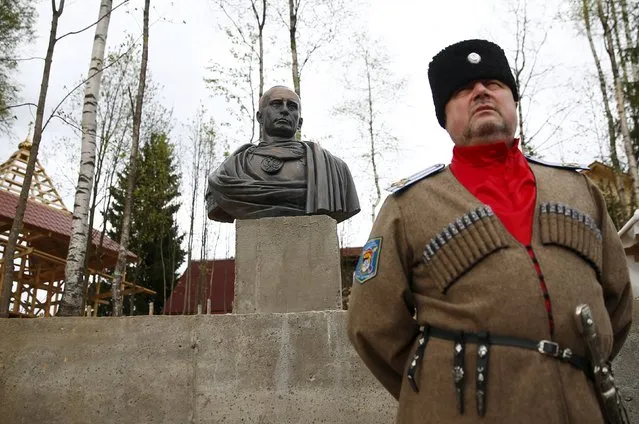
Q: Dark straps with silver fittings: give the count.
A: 3